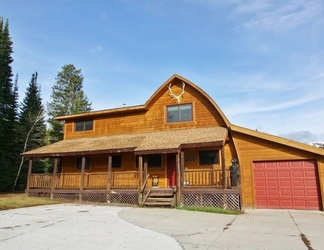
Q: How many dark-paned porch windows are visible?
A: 4